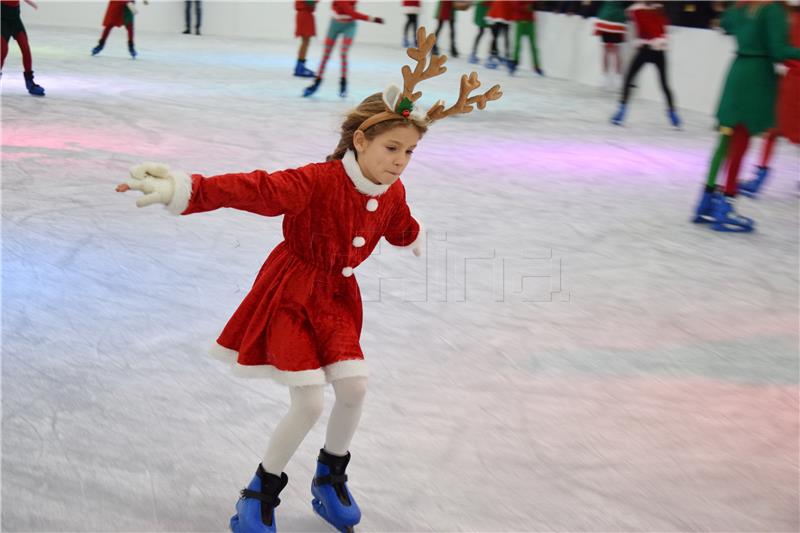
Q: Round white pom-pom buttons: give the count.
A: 3